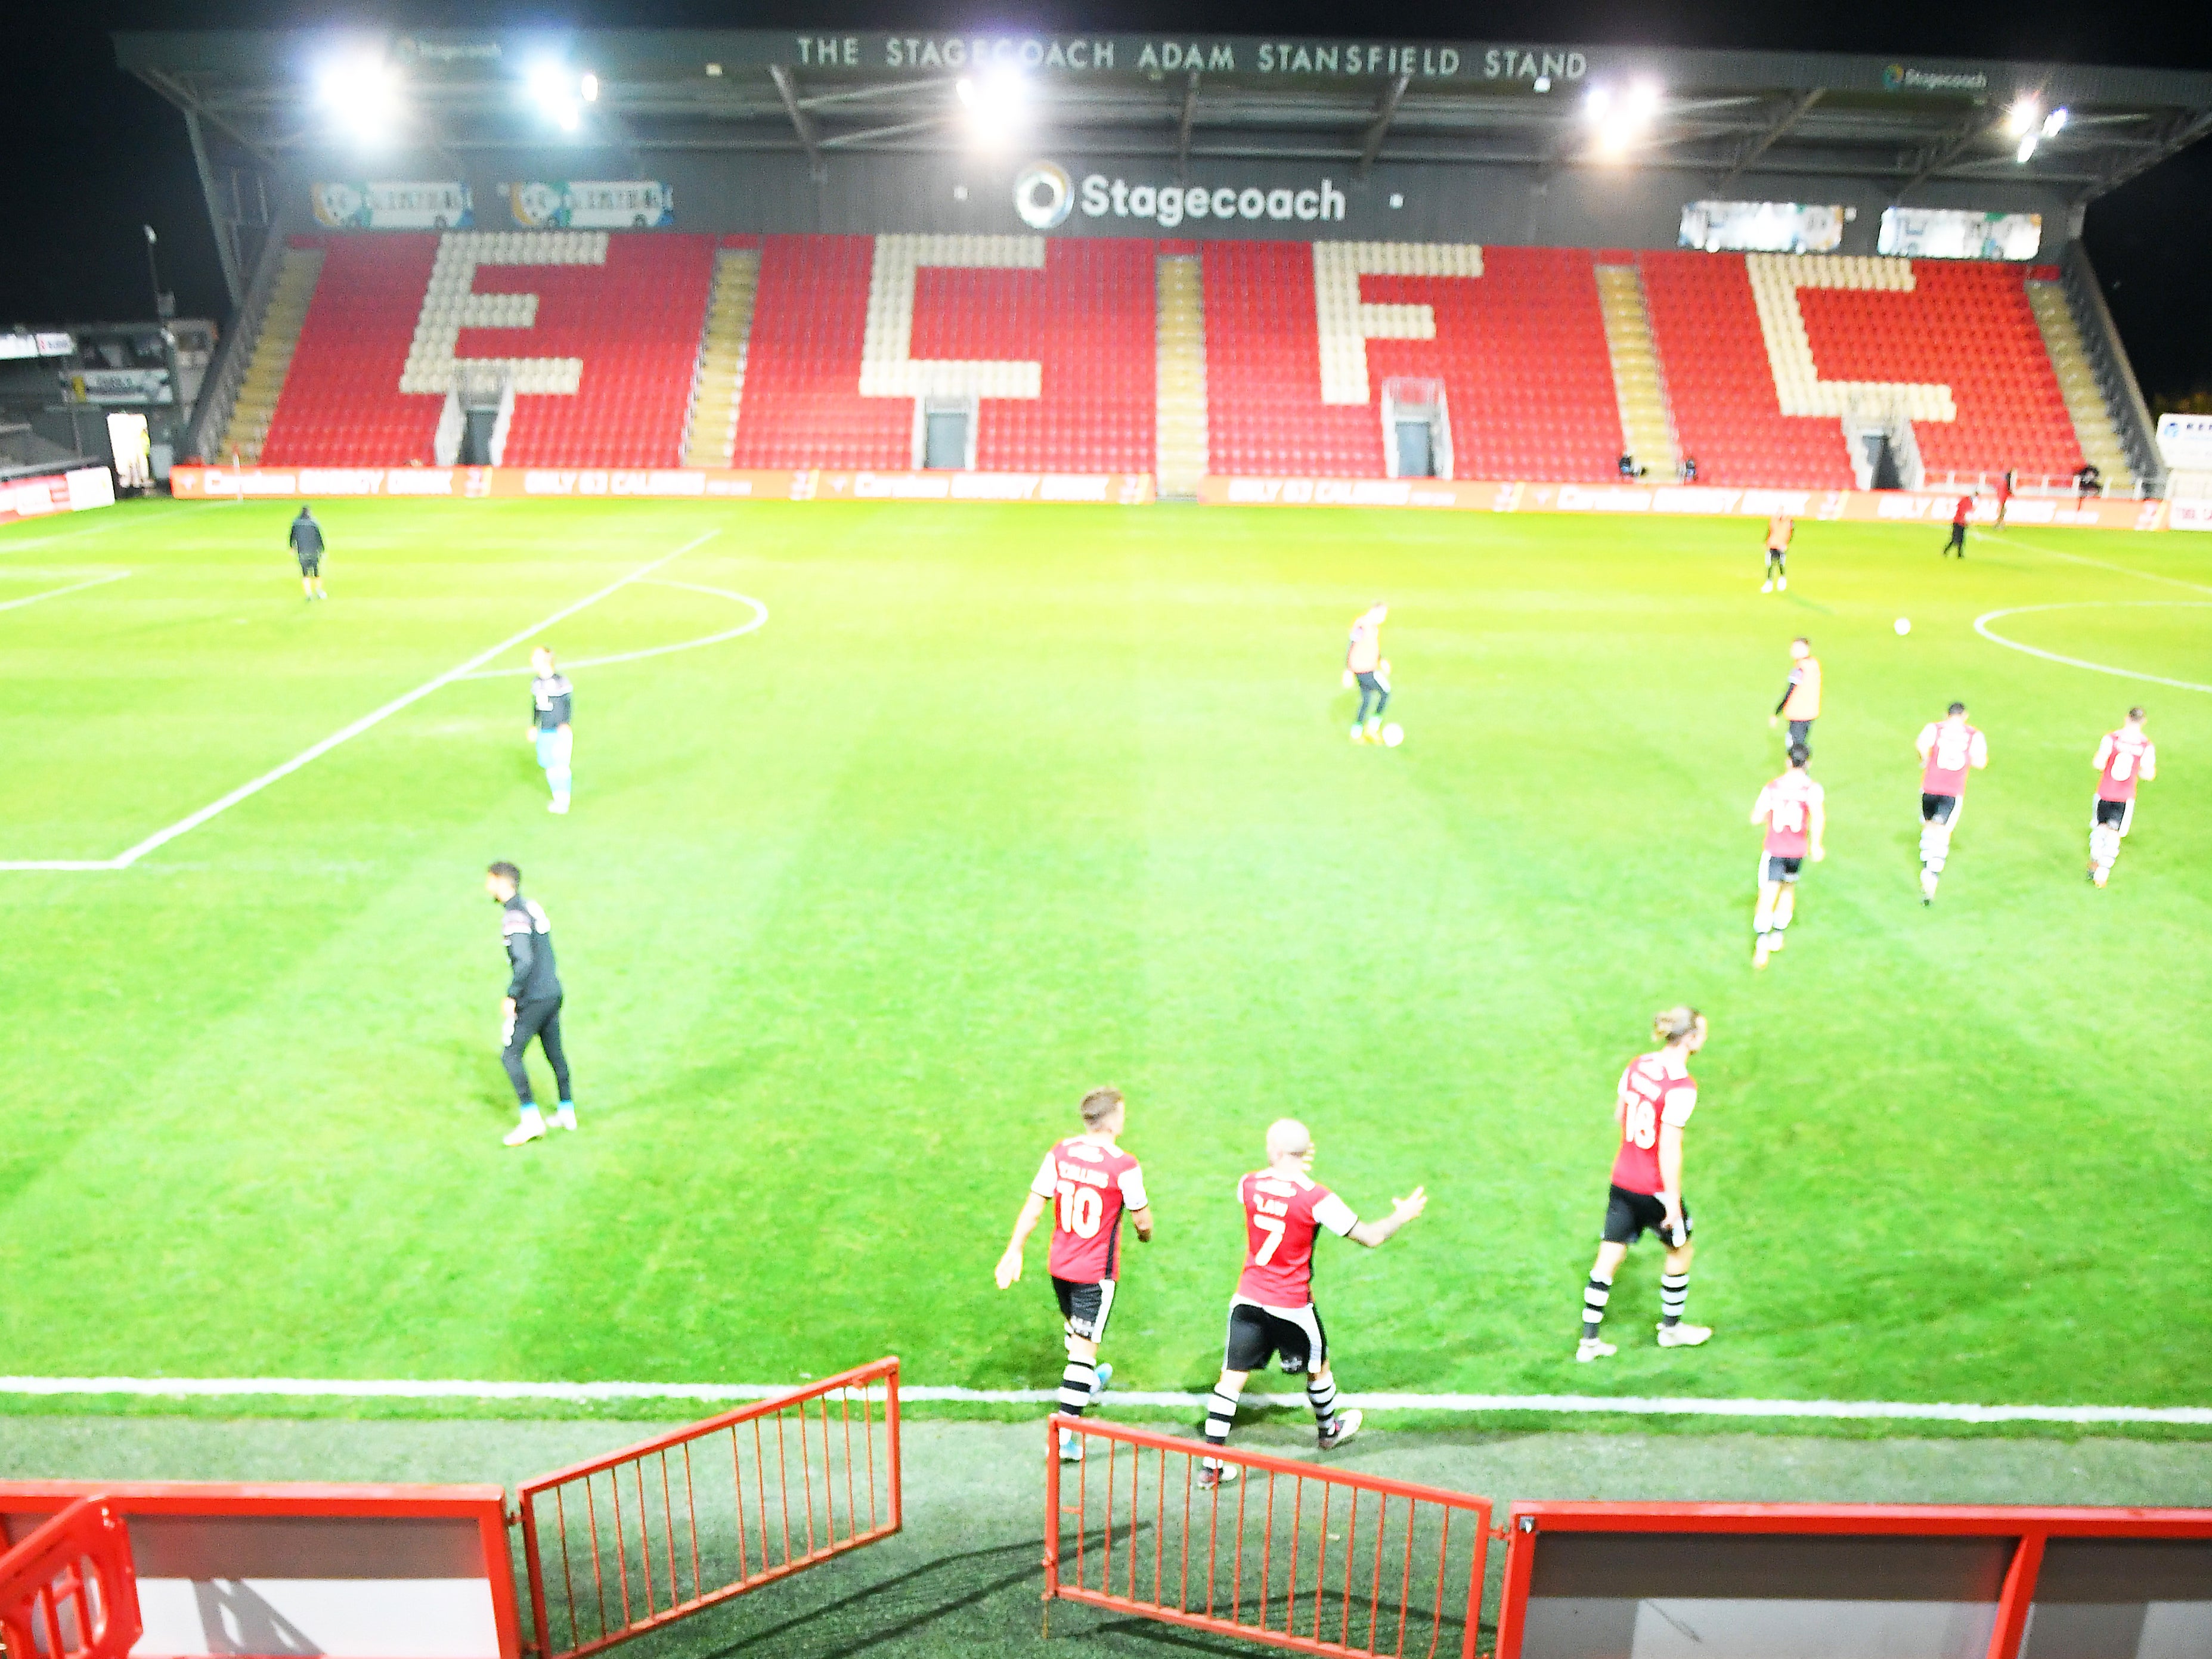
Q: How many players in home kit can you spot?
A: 6